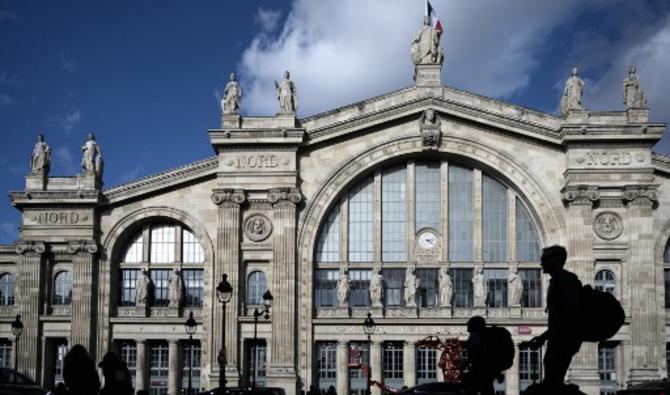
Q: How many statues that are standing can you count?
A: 15